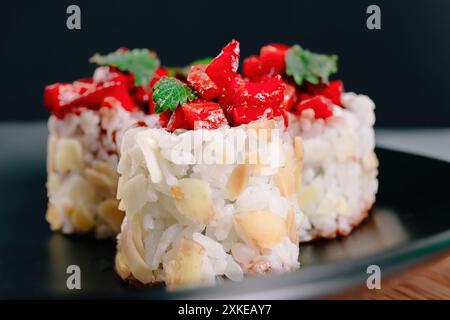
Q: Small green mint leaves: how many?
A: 3